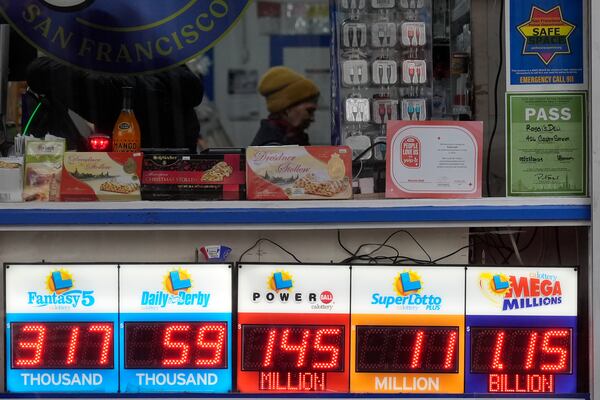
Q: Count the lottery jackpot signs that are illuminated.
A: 5